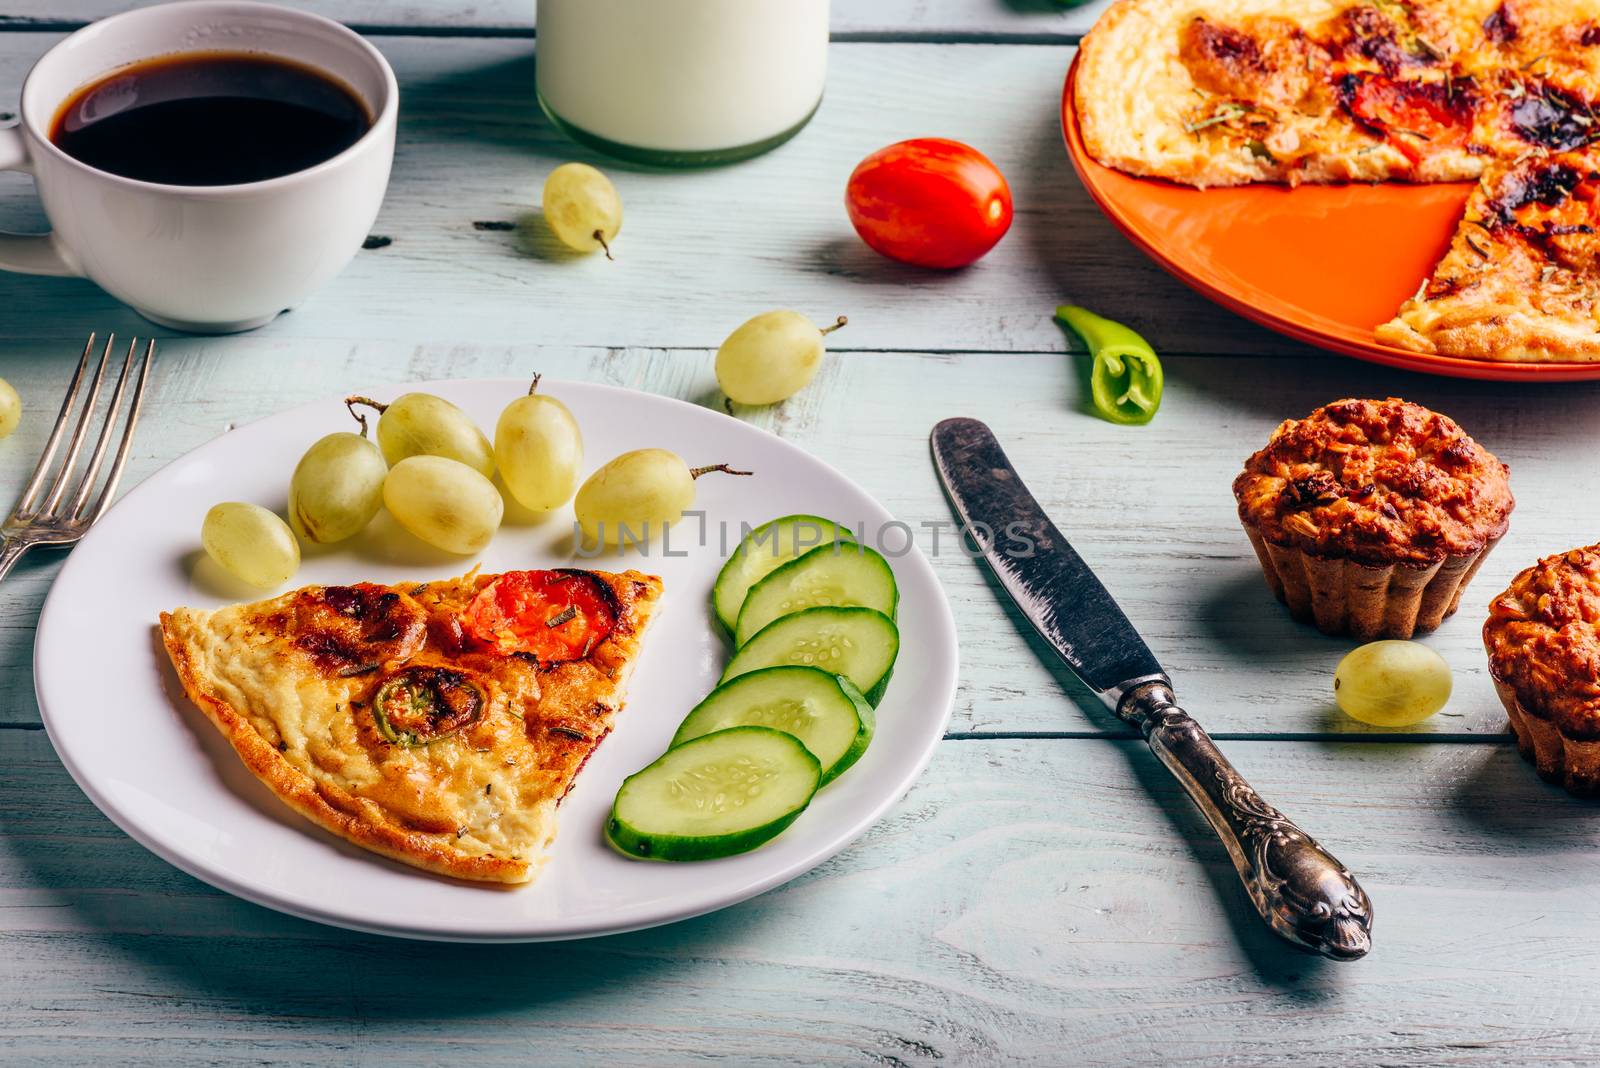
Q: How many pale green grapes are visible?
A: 10